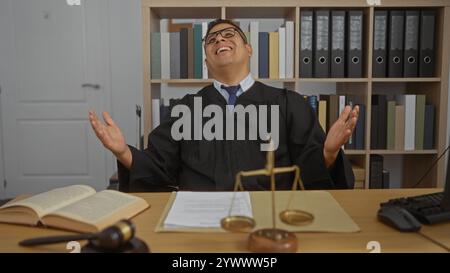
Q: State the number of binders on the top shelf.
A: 8